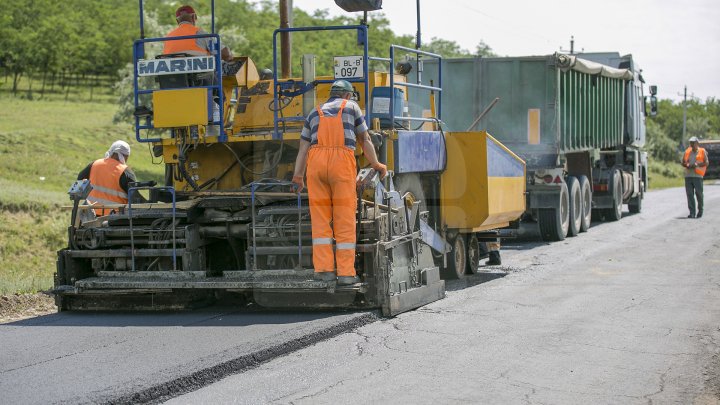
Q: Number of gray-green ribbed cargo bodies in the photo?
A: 1